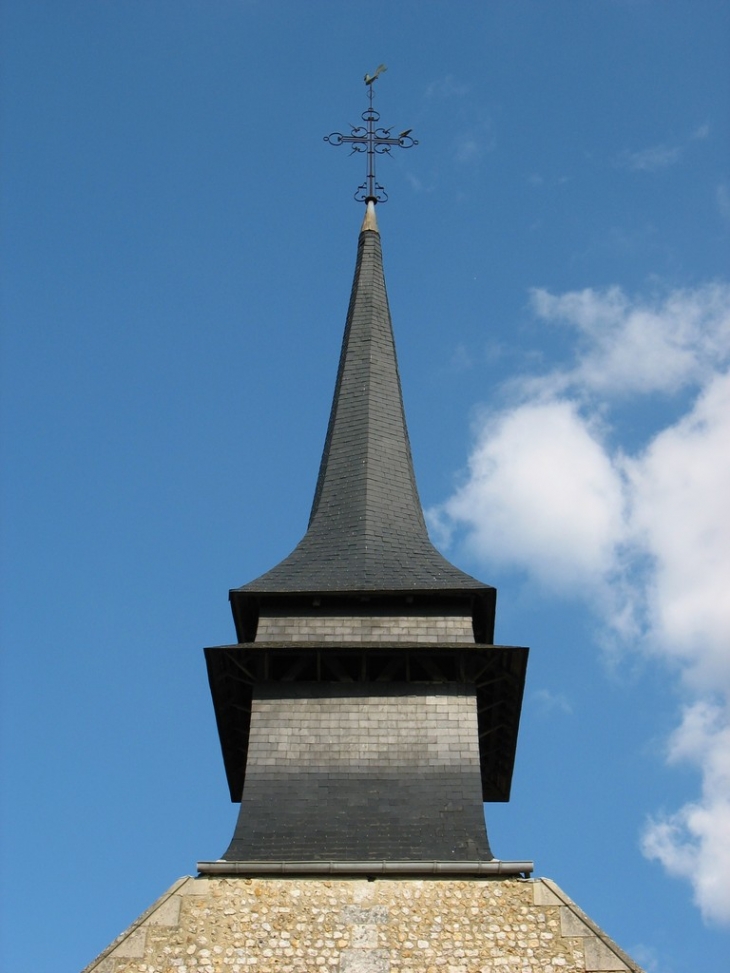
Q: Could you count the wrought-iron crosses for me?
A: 1